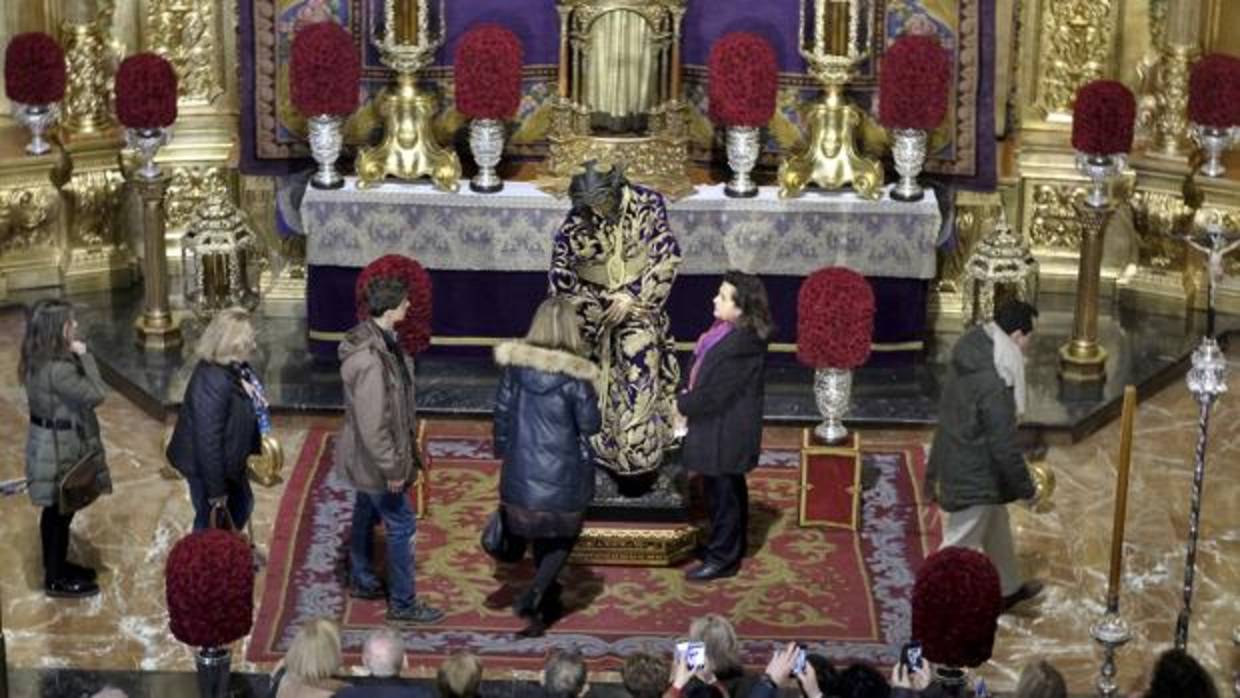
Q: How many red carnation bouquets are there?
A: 12